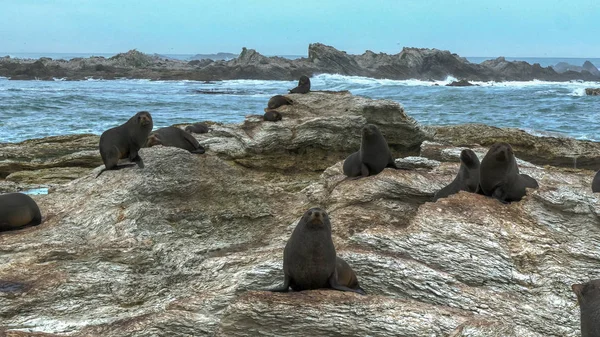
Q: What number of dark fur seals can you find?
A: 13